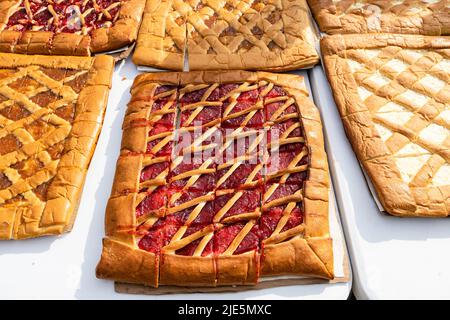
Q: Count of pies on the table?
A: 6